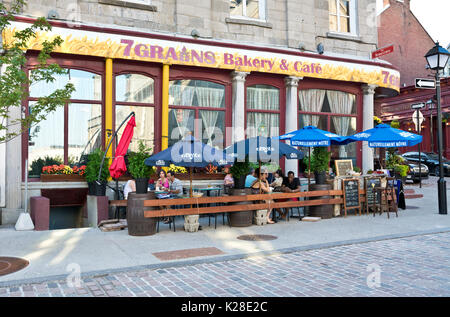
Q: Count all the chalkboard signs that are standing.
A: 2